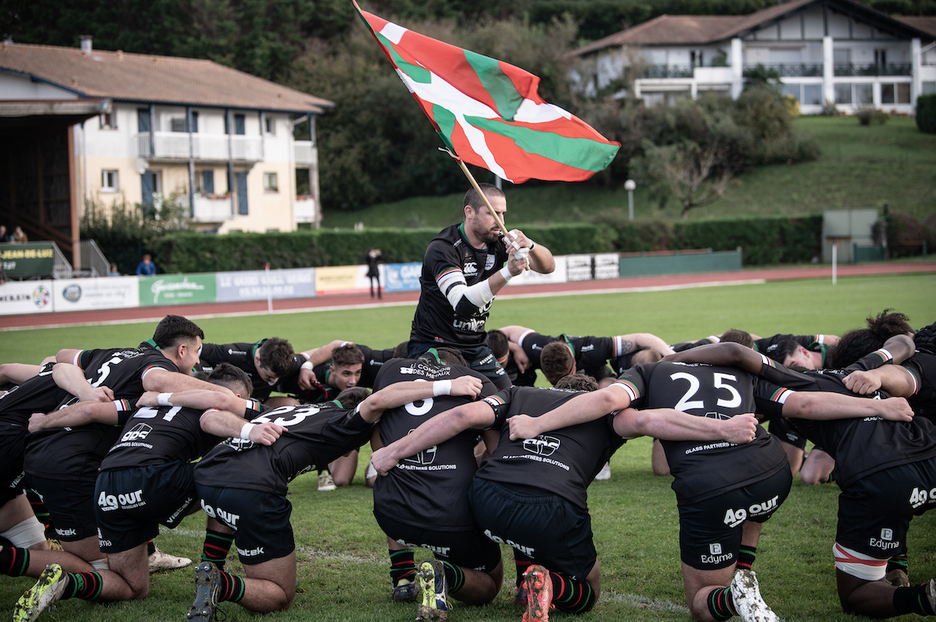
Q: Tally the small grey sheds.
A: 1